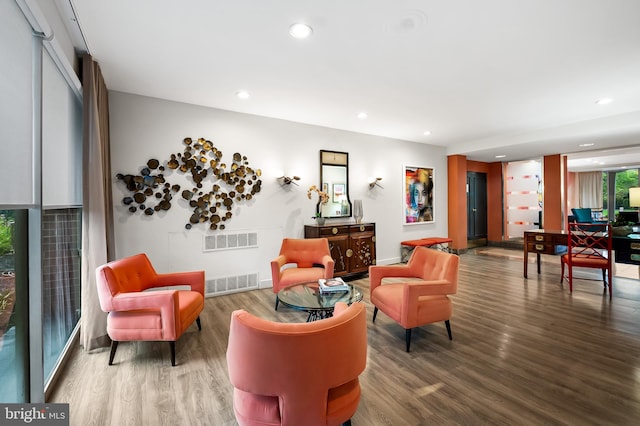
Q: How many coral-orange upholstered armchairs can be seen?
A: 4